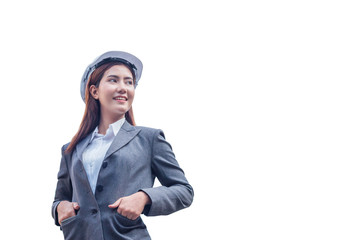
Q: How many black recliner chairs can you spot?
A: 0